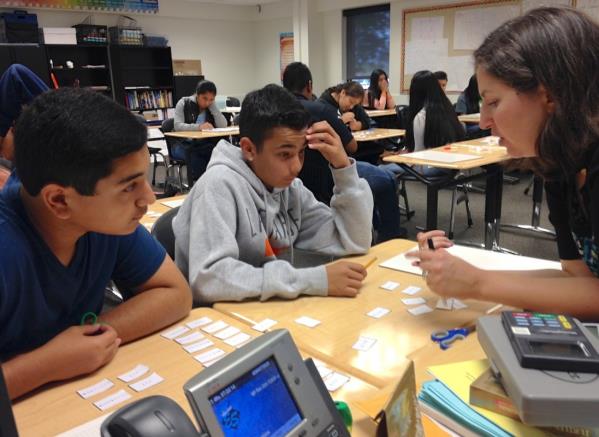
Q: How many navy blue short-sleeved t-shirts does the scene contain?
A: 1